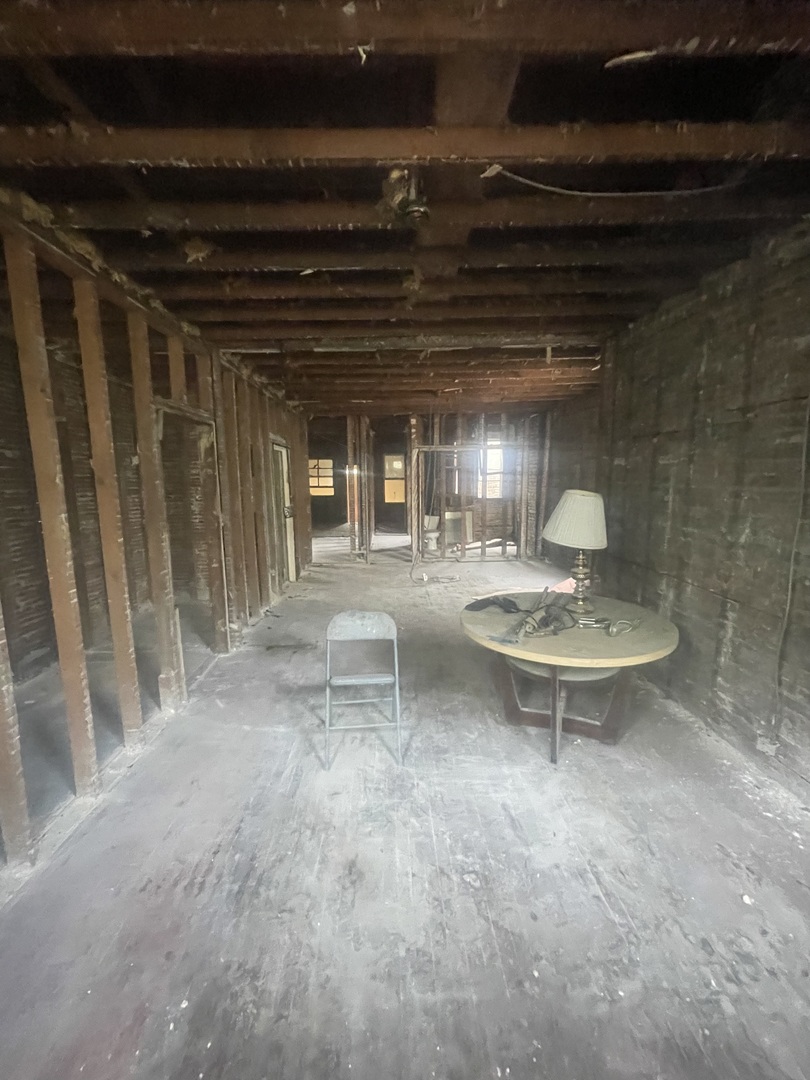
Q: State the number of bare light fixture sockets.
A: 1